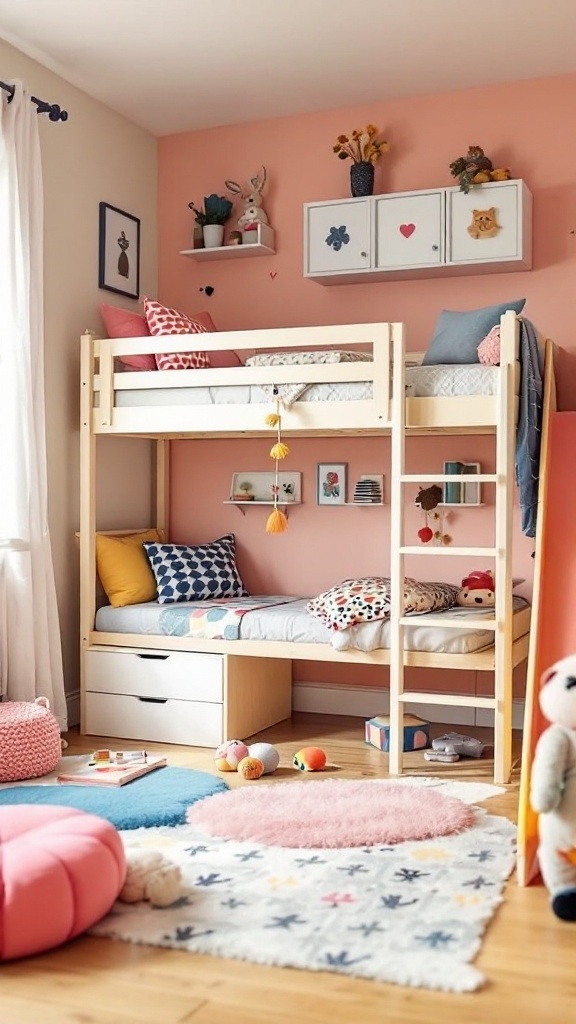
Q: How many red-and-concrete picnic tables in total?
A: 0